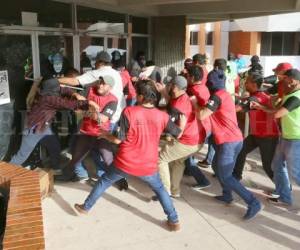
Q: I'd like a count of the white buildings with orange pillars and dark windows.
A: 1